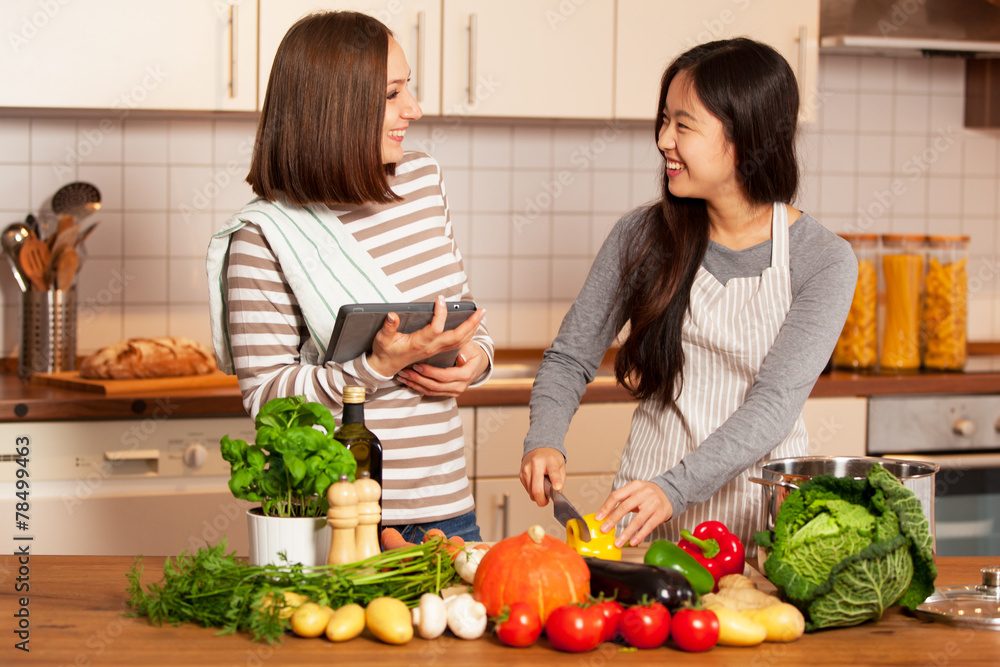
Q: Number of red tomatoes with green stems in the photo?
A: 5